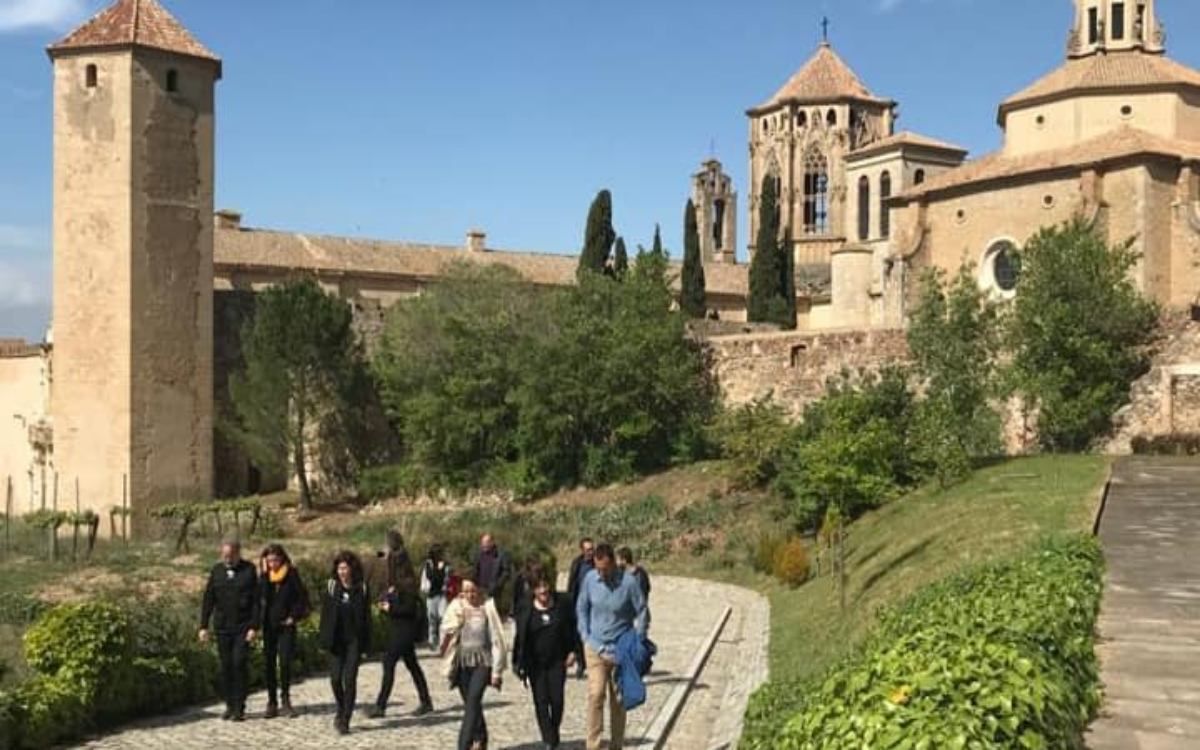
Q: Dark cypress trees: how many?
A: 6